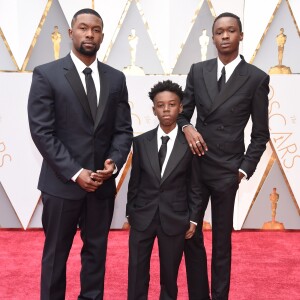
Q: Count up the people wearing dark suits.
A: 3